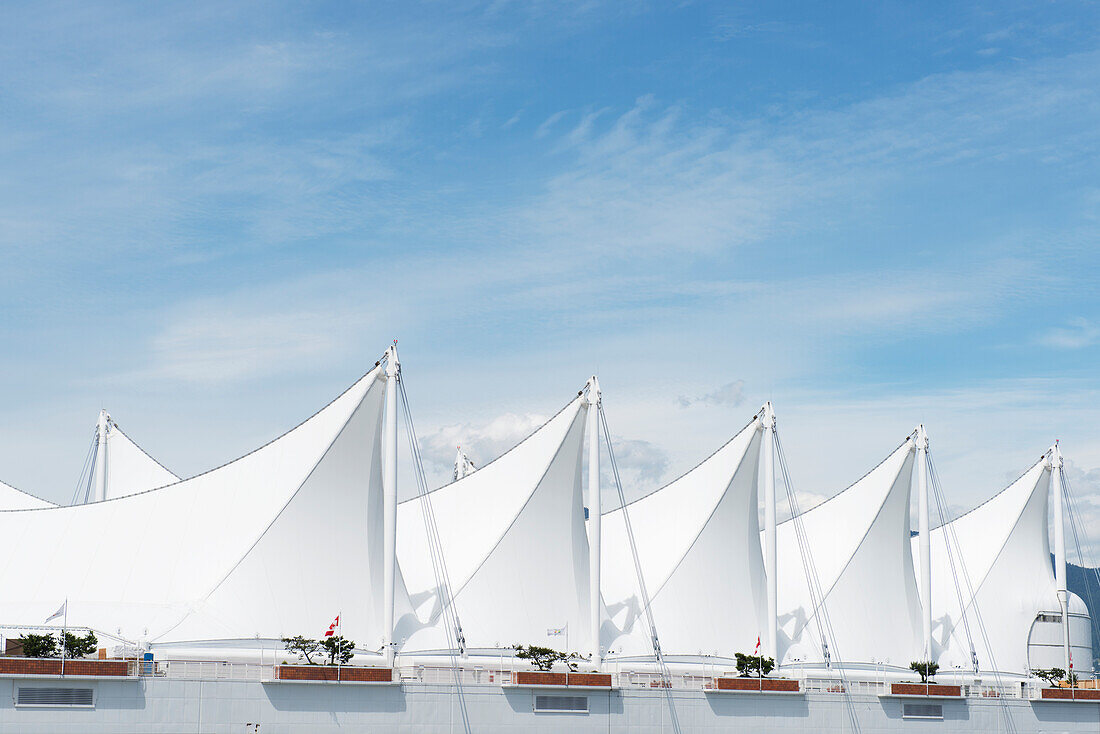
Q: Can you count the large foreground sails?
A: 5